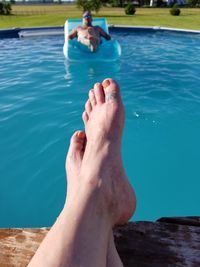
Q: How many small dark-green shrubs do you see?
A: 2